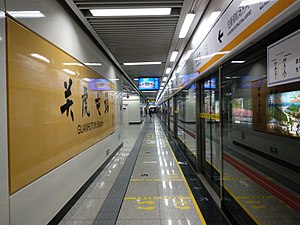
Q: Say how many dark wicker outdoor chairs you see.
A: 0